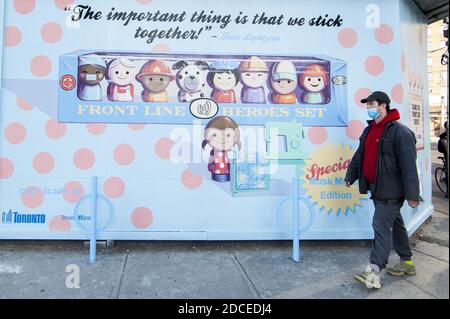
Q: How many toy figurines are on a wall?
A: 9